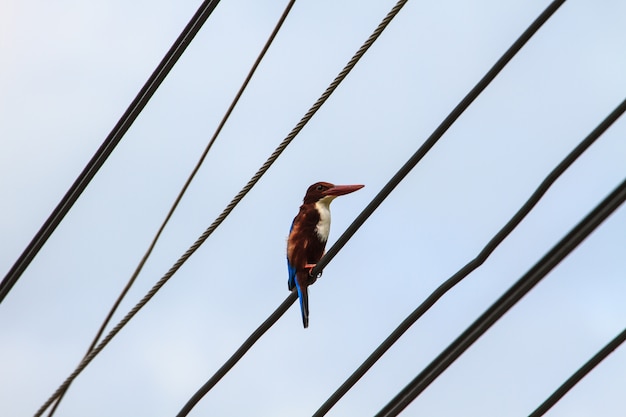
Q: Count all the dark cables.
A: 7